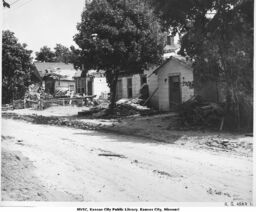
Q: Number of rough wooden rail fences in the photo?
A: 1